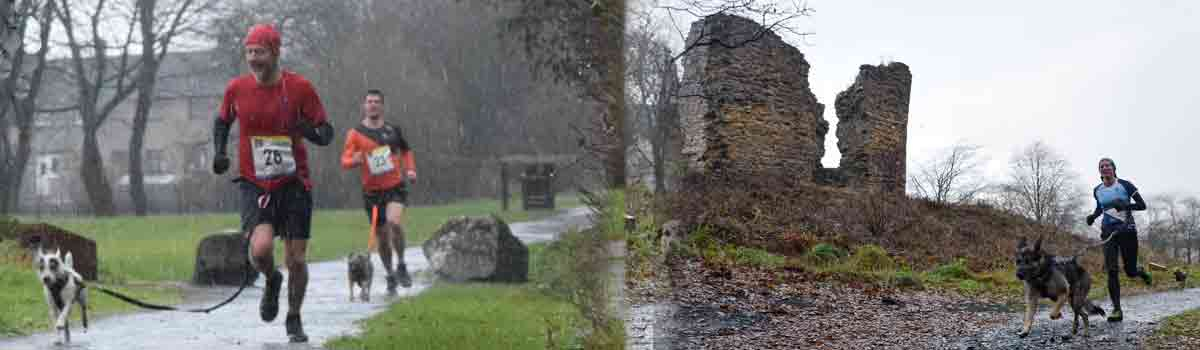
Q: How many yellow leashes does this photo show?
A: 0